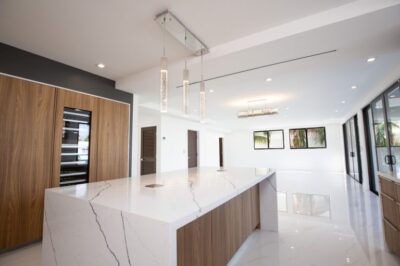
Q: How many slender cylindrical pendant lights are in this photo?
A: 3